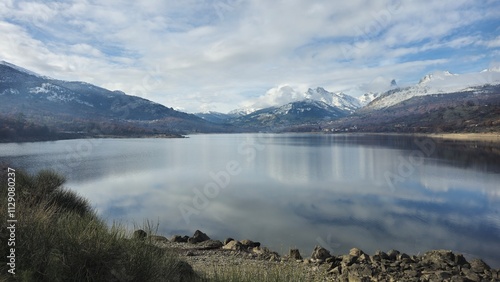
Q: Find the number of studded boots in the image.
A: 0